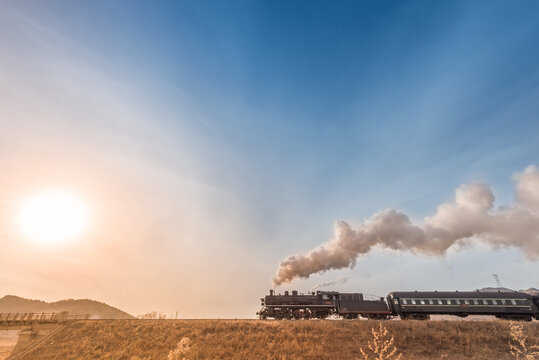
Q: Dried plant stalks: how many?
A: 3